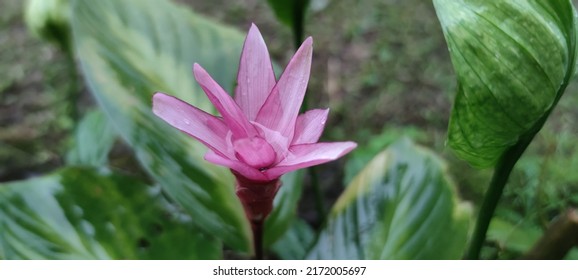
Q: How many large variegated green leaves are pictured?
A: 4